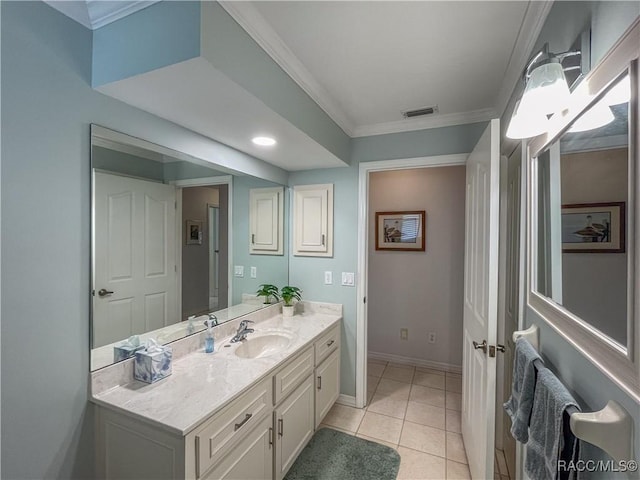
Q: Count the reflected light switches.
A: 2